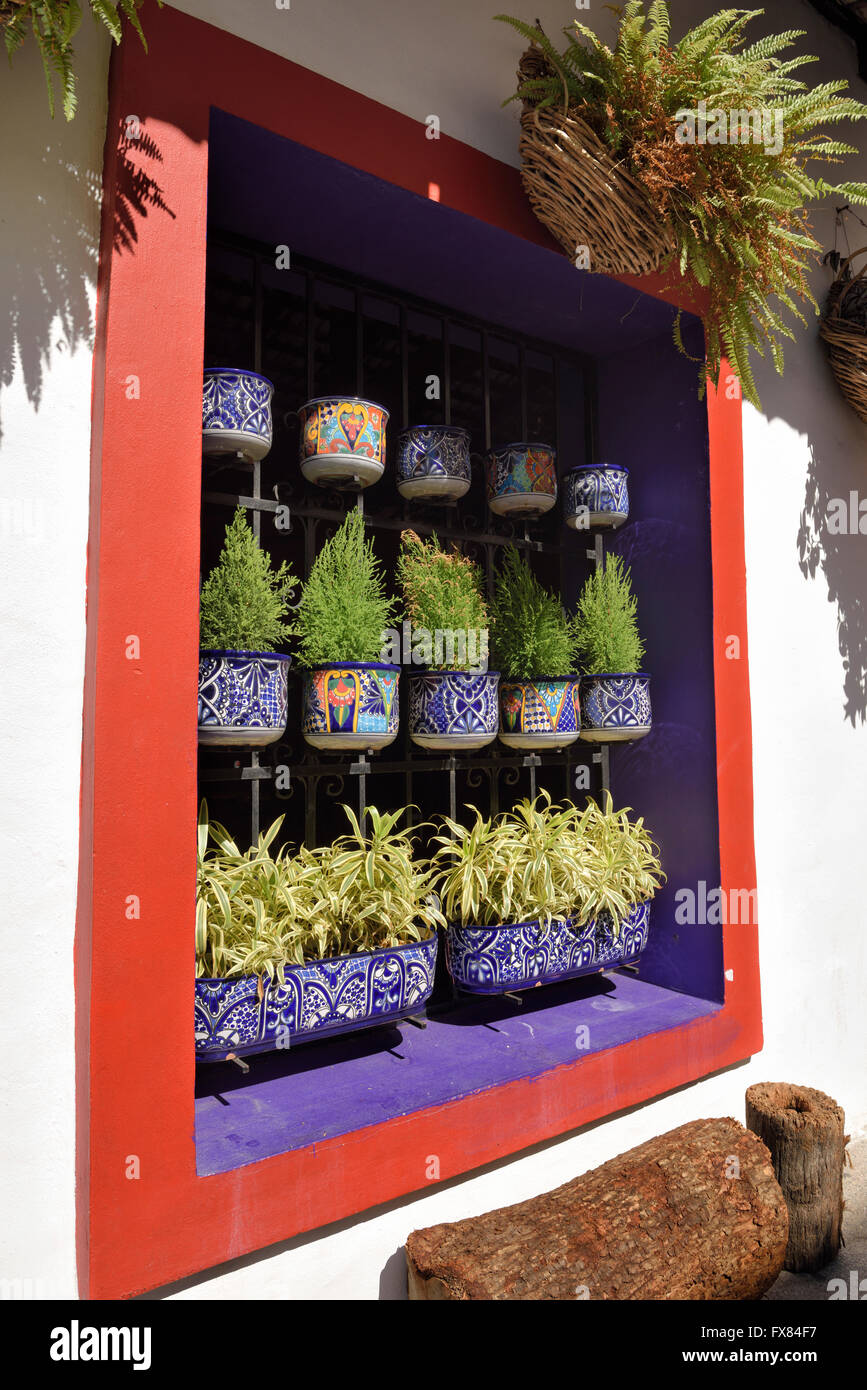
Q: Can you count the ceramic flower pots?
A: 12